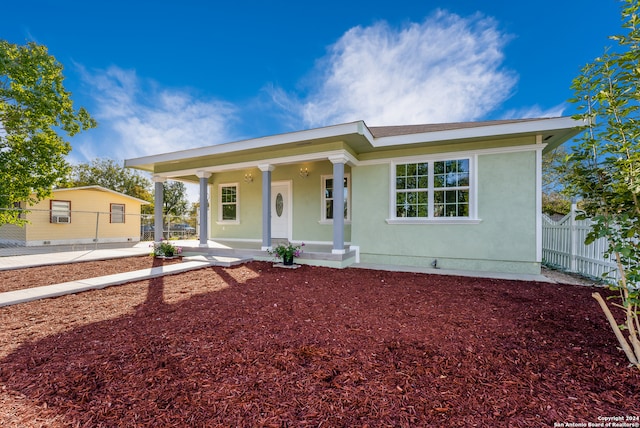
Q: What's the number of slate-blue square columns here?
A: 4